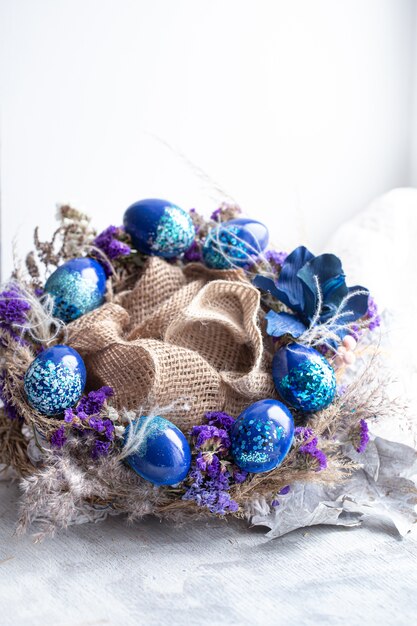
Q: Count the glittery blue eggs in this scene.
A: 7